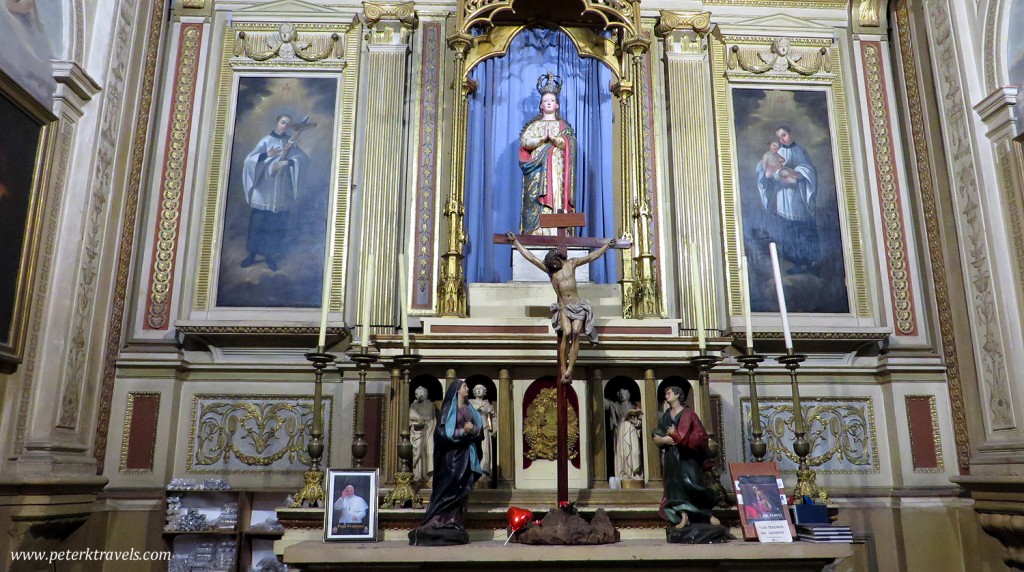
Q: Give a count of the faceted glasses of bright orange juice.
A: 0